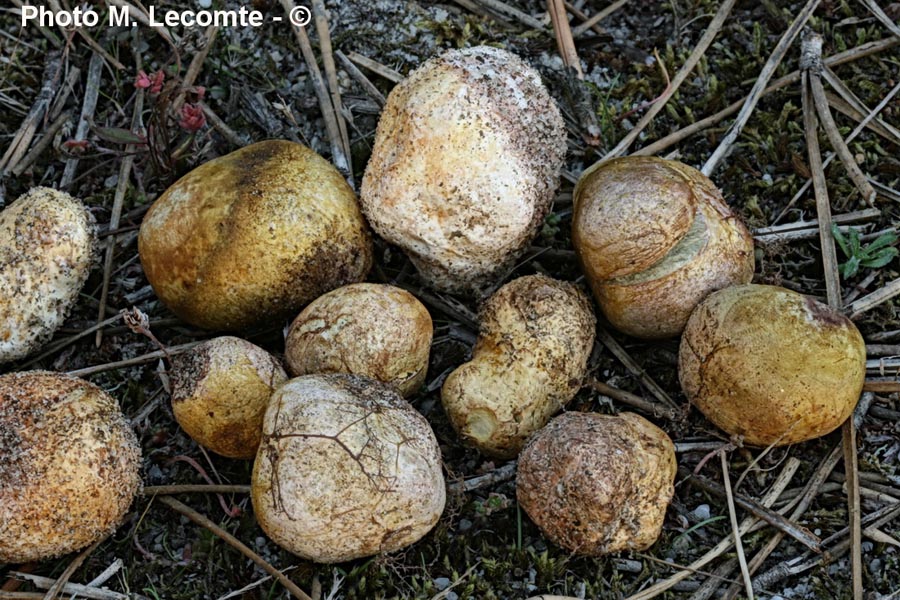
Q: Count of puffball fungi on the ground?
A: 11